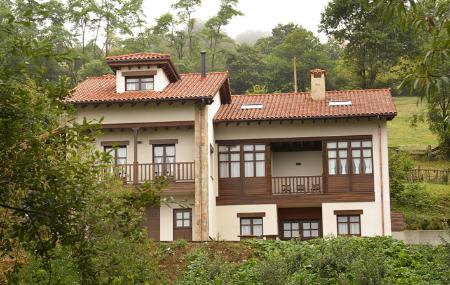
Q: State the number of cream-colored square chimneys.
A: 1